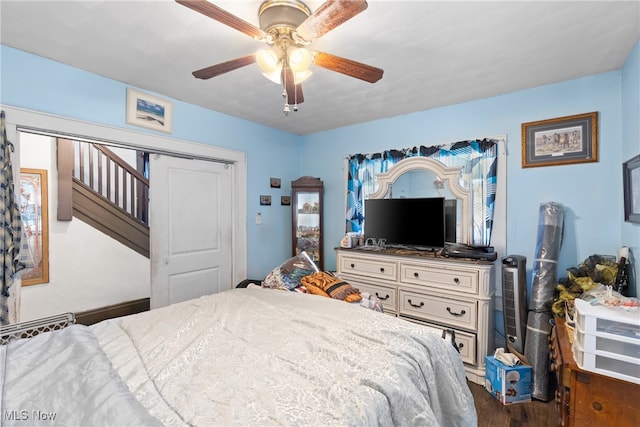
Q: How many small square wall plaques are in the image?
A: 3